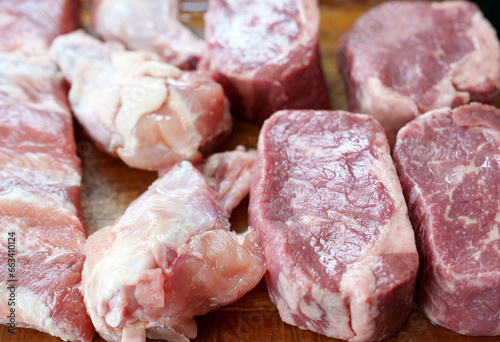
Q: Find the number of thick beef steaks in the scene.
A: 4